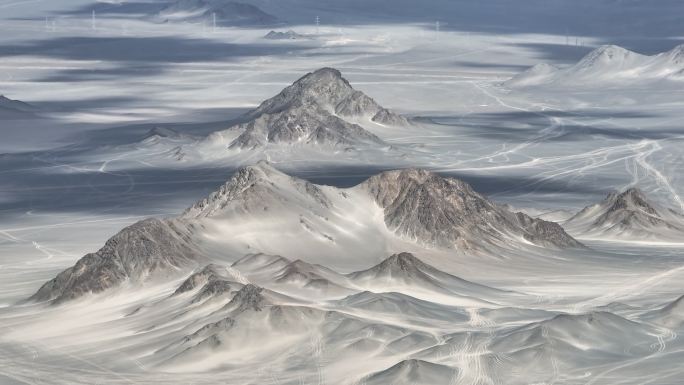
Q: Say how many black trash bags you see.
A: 0